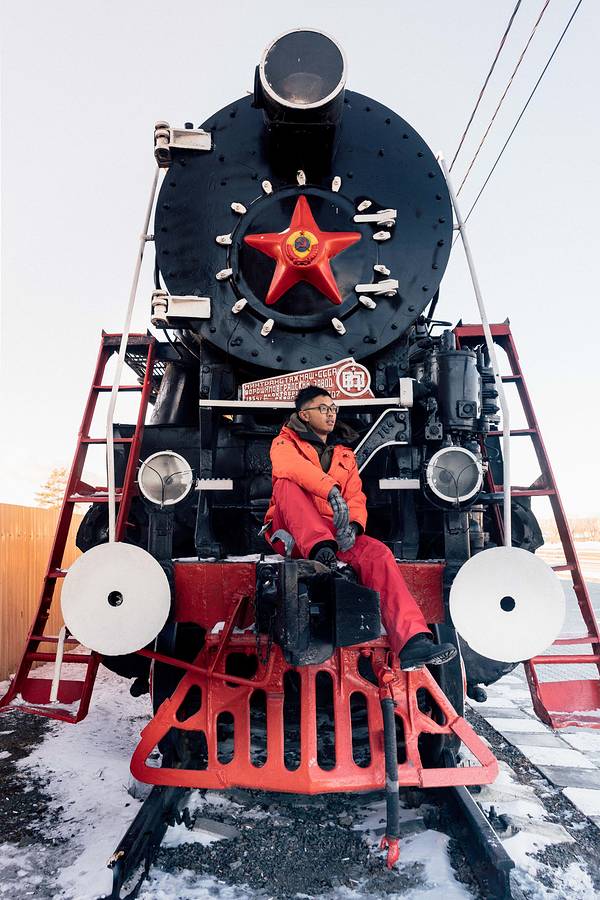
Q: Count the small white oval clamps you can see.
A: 13